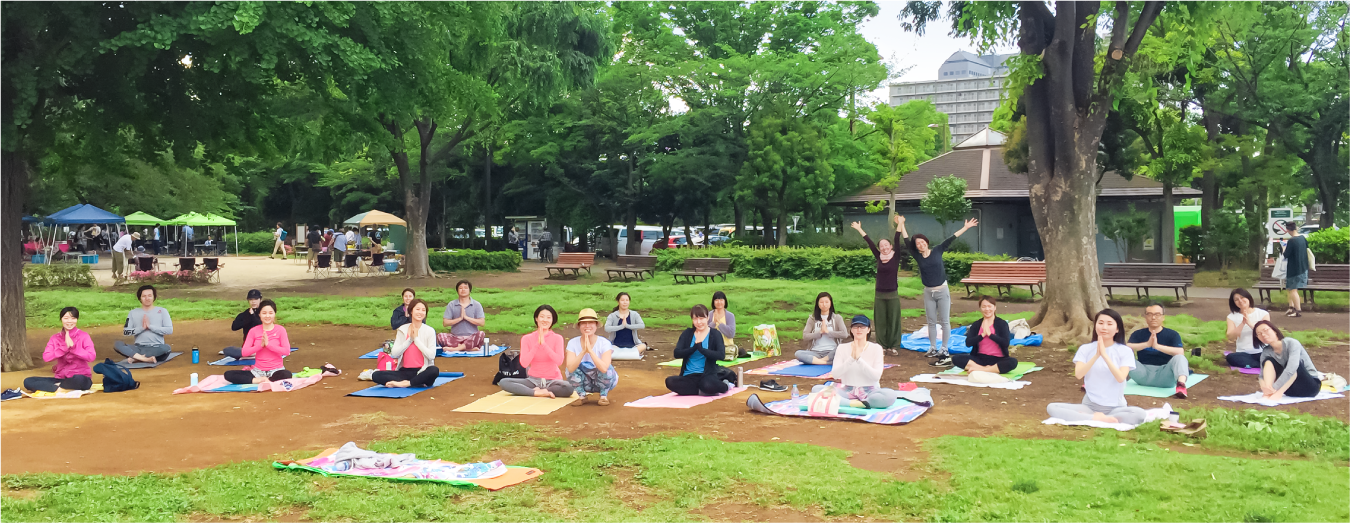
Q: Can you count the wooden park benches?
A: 6